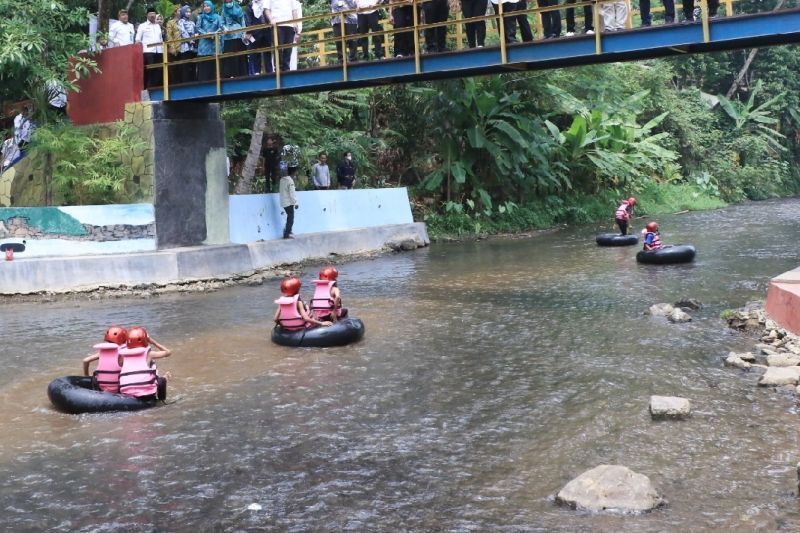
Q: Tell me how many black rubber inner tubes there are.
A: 4